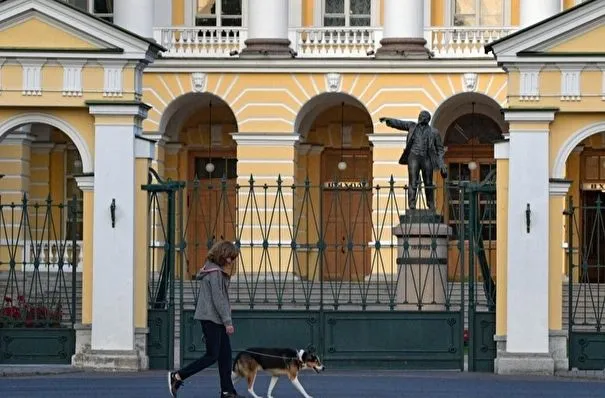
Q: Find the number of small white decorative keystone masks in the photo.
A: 3